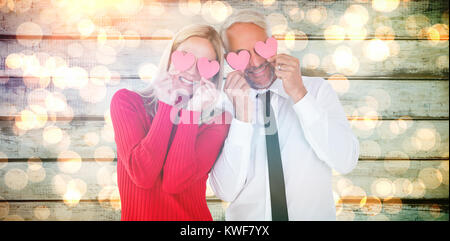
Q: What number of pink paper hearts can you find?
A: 4